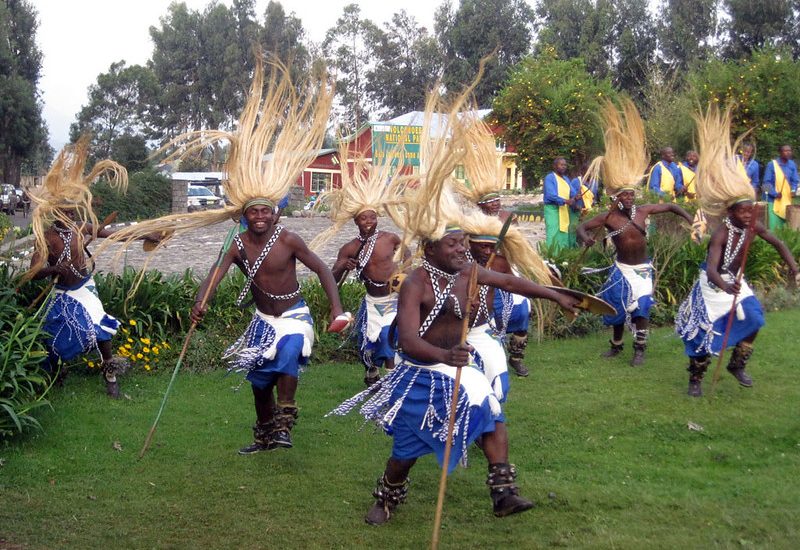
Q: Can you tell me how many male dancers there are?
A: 8